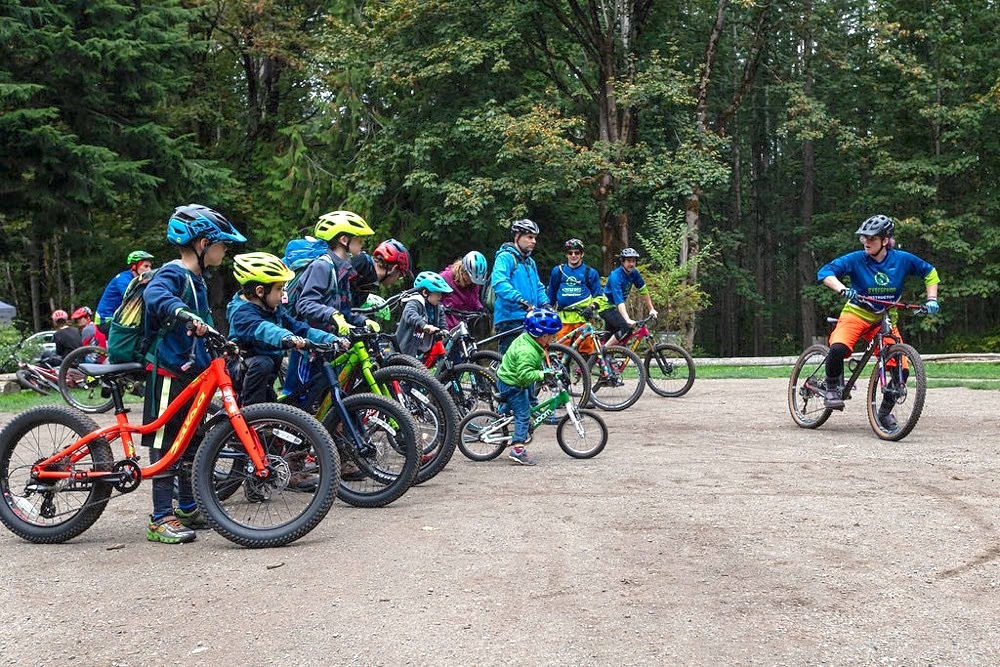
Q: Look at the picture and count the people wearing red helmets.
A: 3